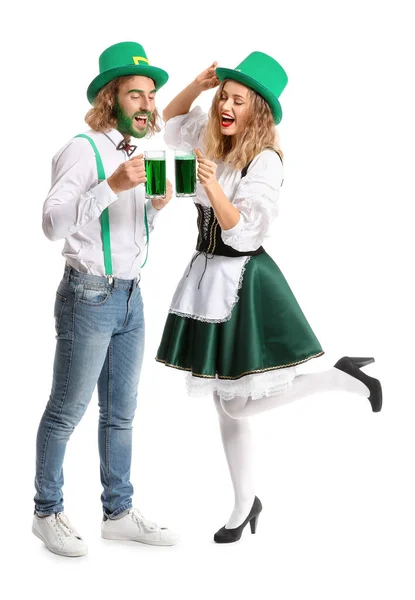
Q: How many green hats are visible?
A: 2